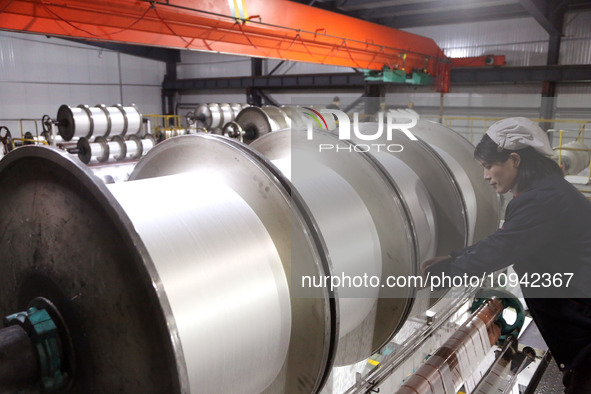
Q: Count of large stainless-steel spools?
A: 4